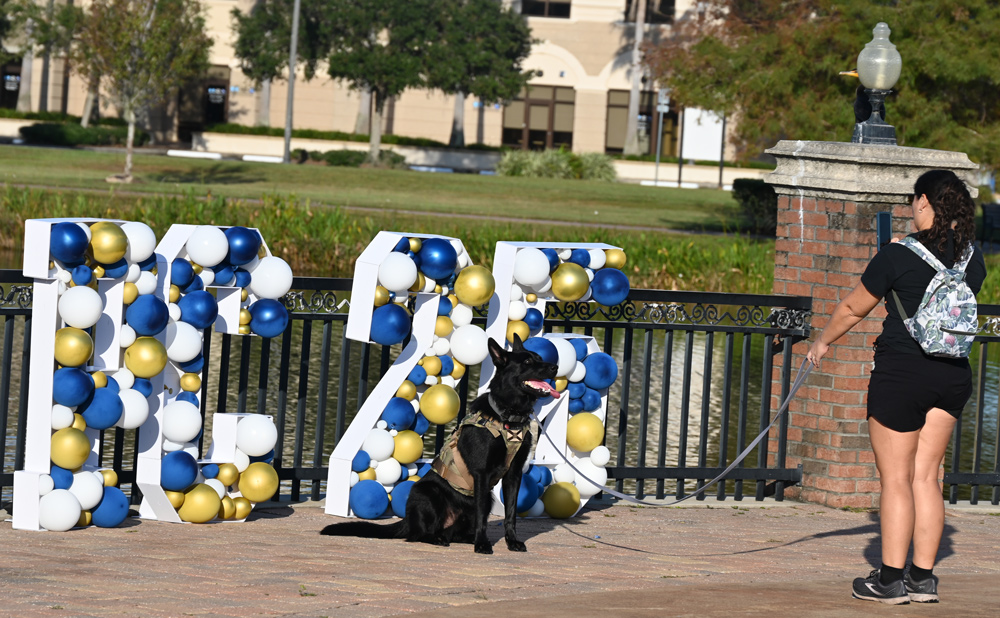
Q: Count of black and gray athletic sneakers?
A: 2